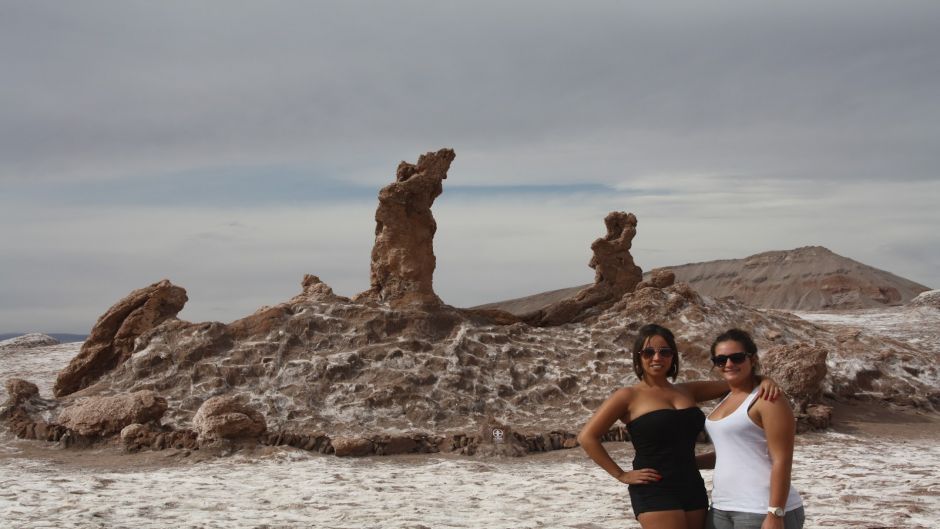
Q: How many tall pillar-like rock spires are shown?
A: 2